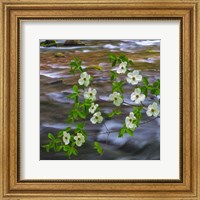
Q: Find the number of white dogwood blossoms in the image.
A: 12